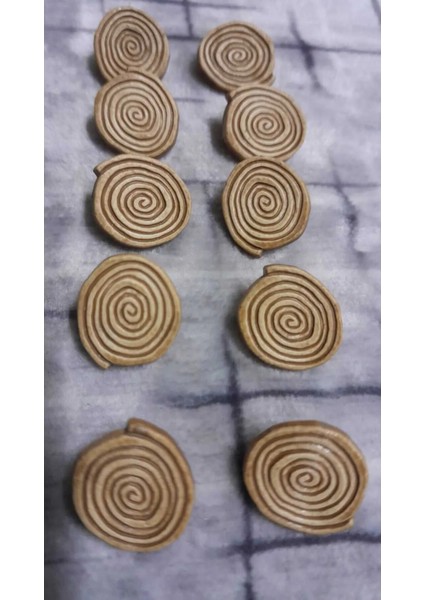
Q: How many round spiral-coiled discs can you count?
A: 10